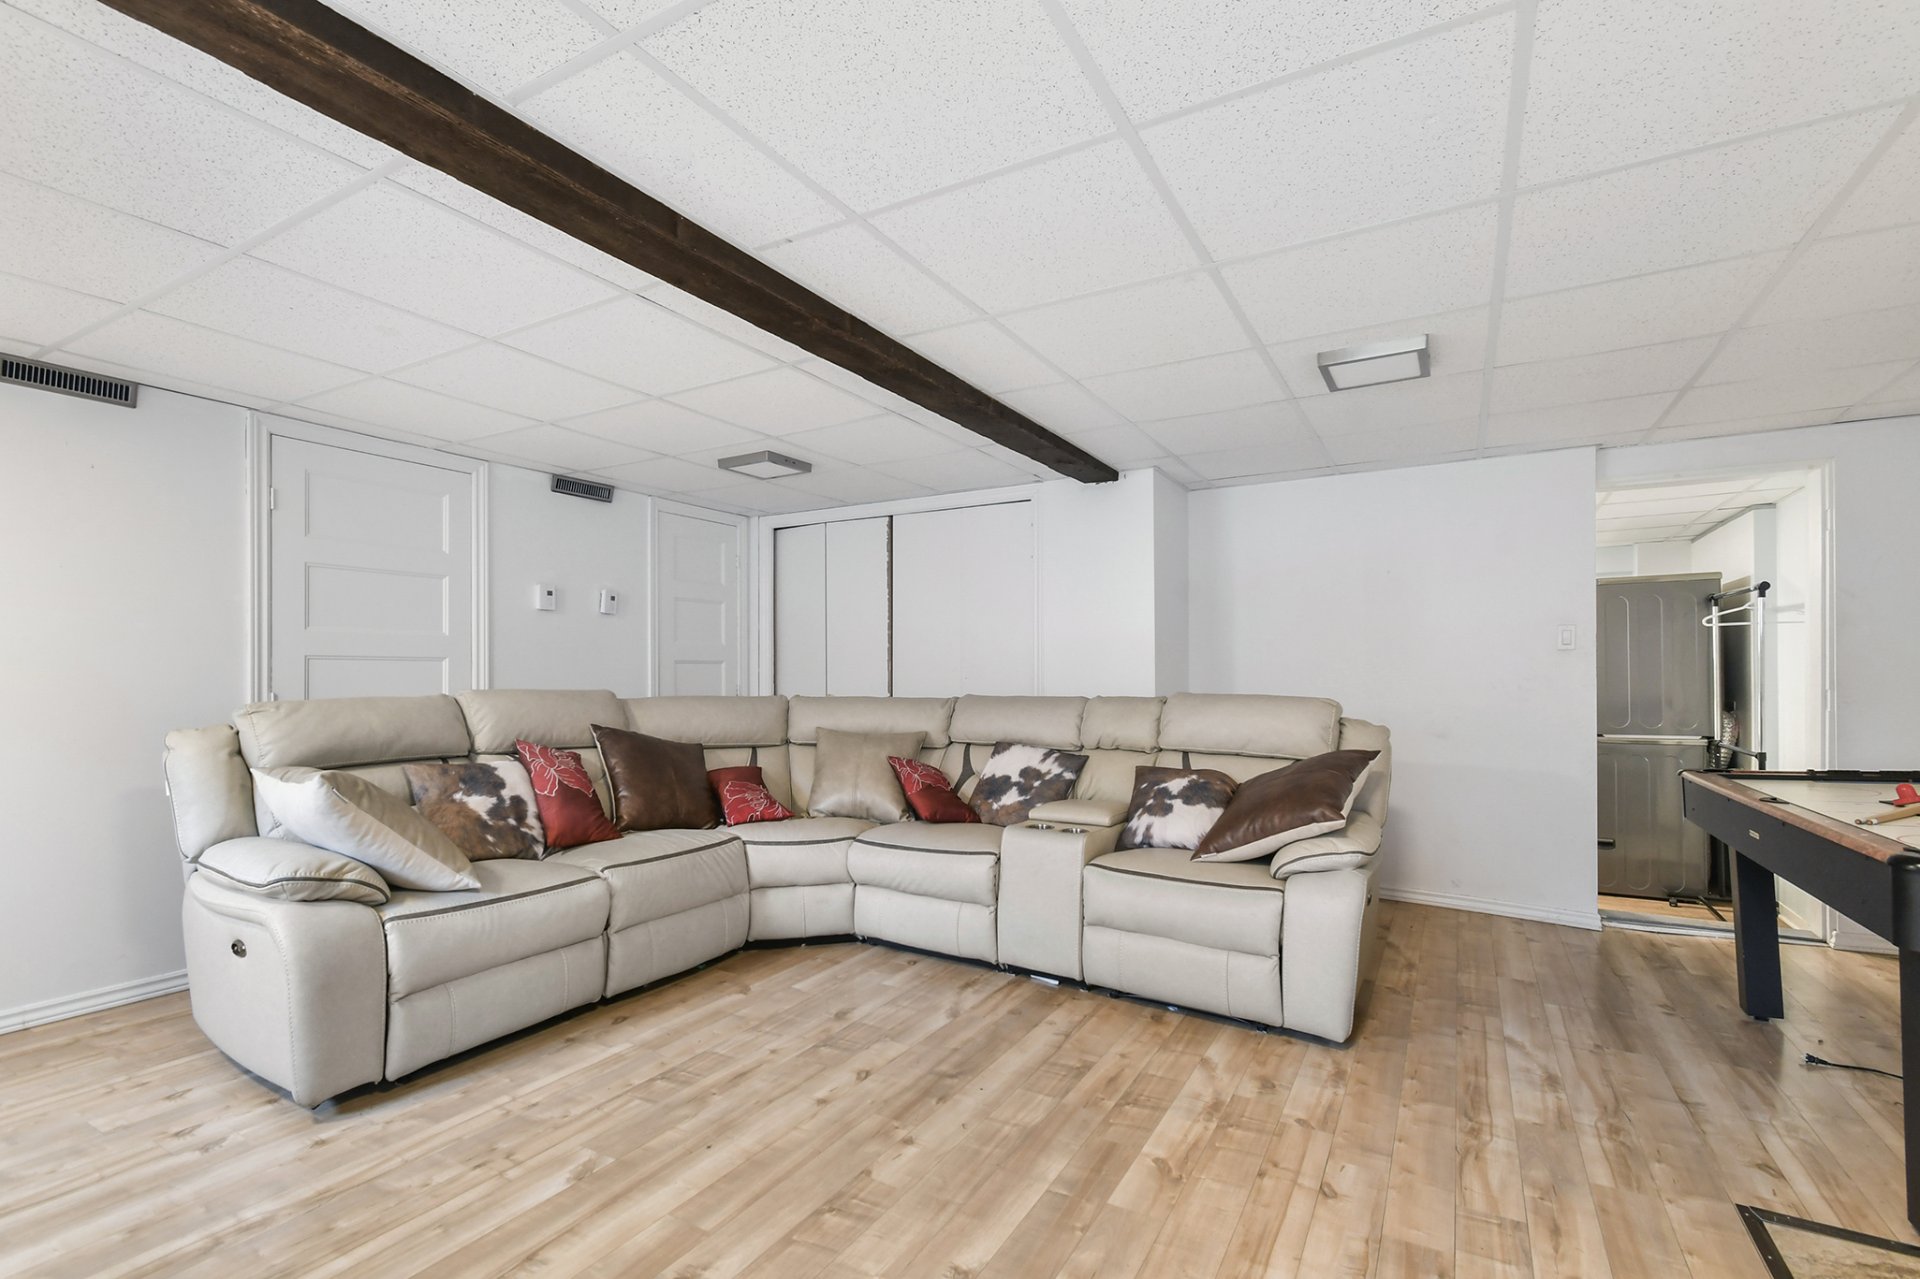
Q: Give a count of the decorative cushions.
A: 10